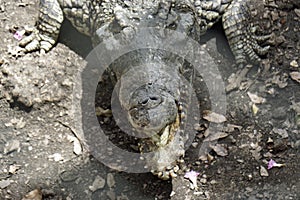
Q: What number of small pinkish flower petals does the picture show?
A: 3